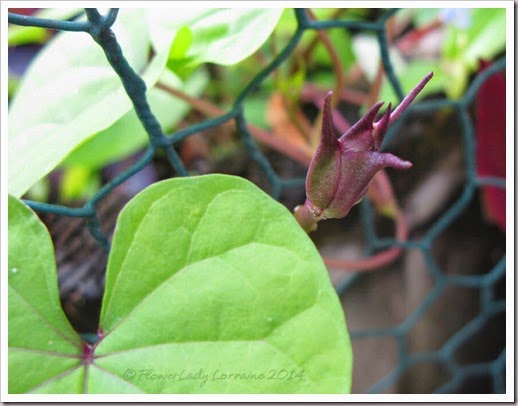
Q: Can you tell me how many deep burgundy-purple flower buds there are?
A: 1